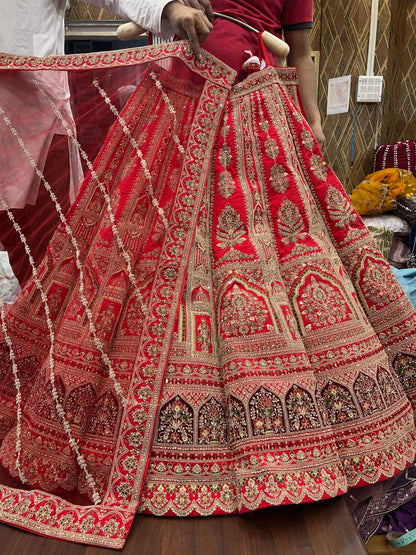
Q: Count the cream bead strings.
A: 6